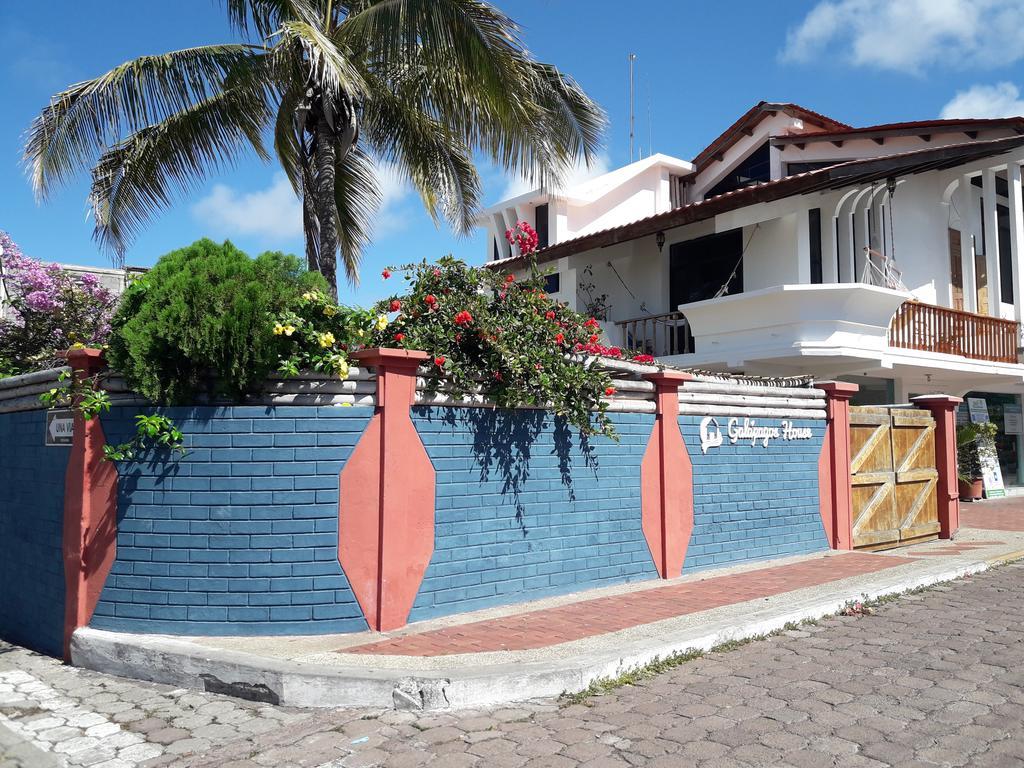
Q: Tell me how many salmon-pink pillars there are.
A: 5